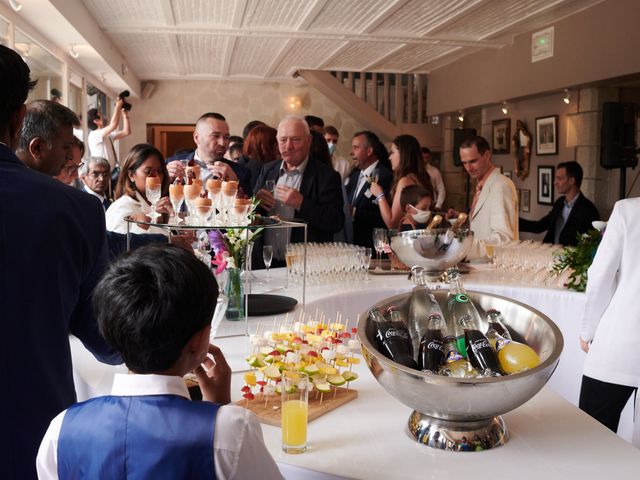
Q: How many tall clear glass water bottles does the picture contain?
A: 2